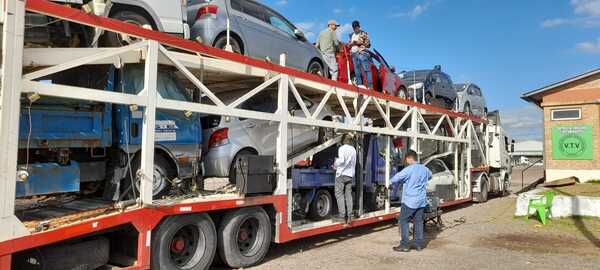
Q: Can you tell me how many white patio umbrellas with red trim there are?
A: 0